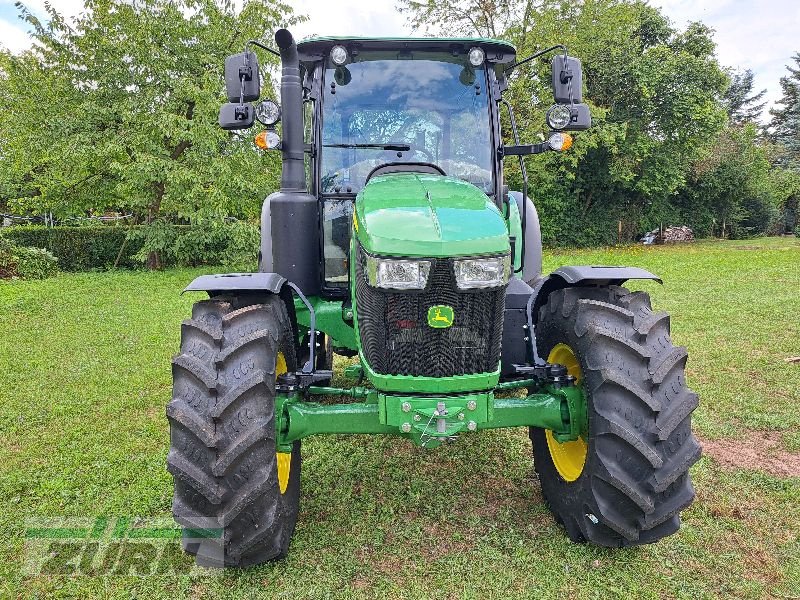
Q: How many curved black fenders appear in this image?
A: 2